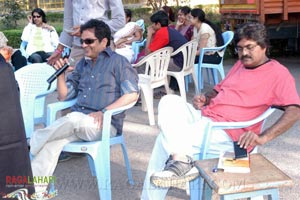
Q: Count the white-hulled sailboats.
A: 0